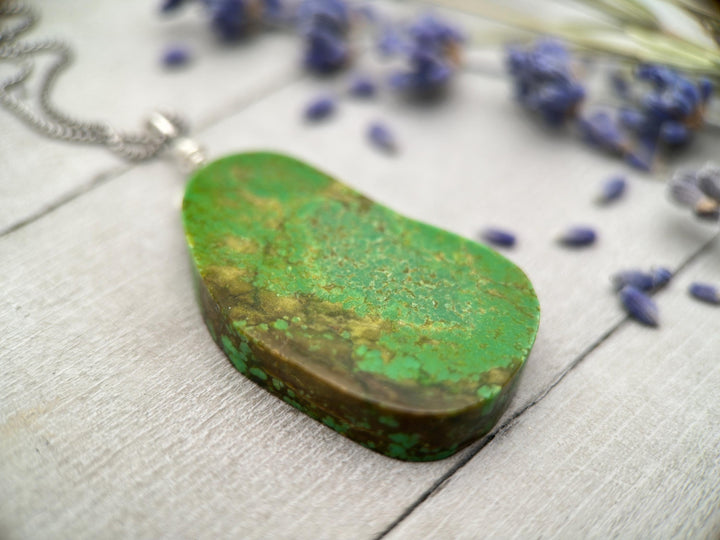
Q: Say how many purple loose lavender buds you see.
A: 11